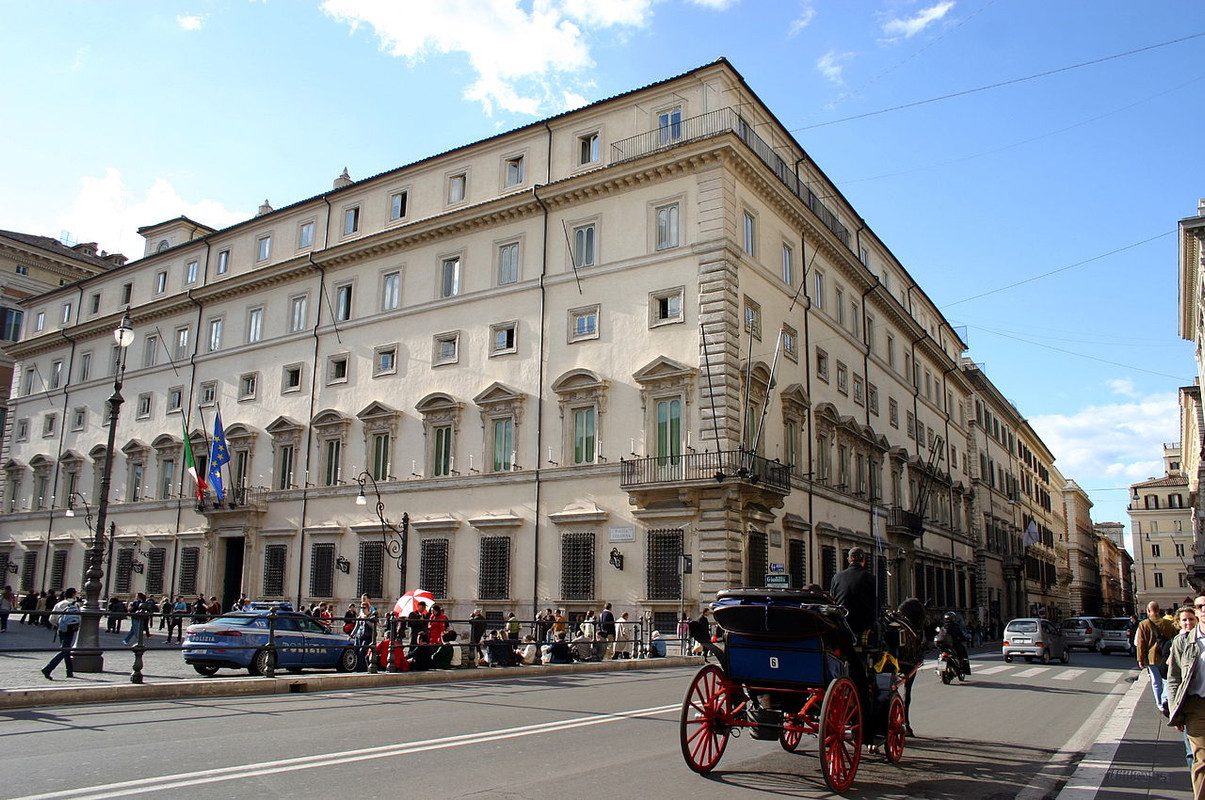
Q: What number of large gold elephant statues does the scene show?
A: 0